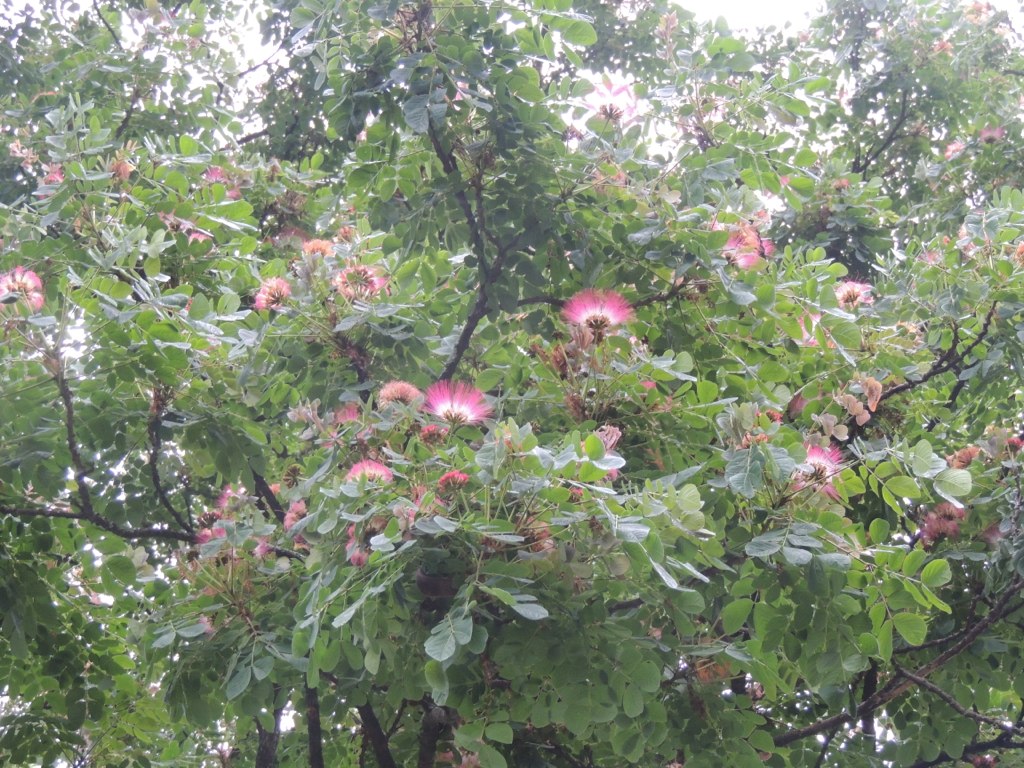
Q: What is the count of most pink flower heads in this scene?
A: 2